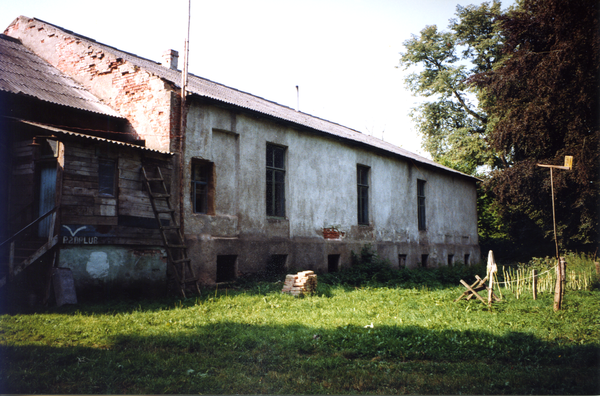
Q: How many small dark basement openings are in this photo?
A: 7